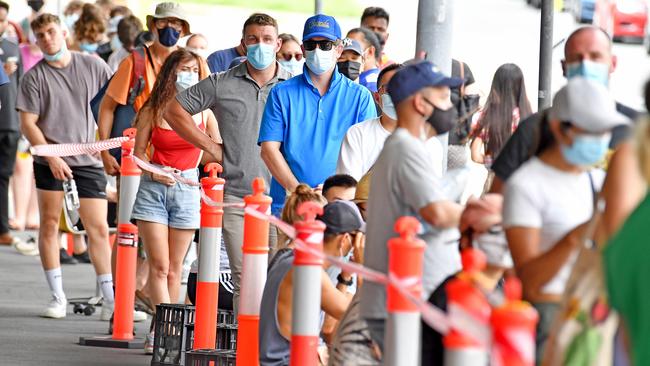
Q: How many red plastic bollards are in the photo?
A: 7